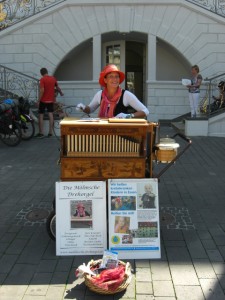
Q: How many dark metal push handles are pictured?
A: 1